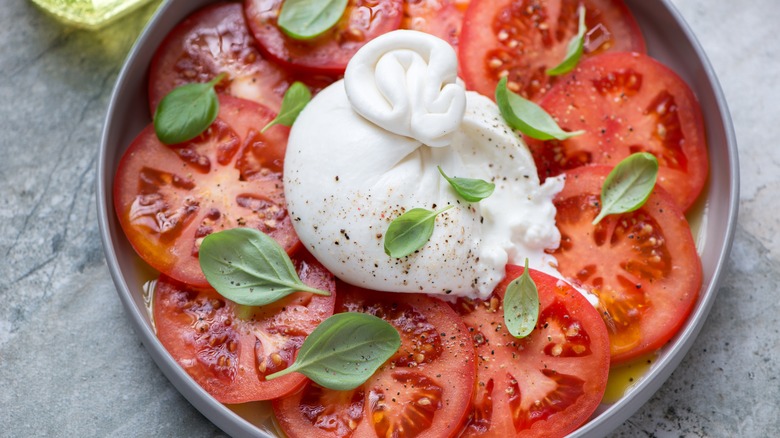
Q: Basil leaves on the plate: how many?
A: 11